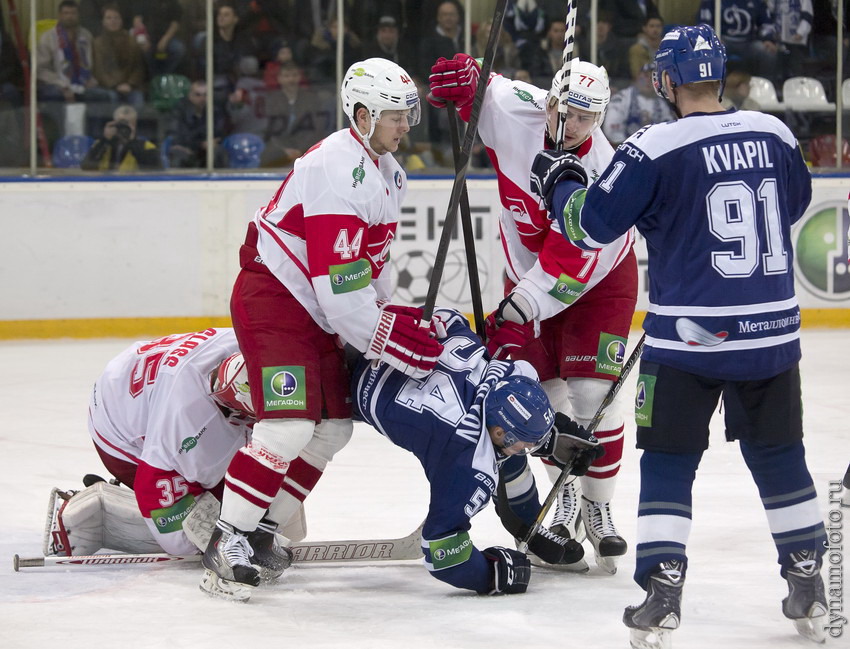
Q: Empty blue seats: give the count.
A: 2